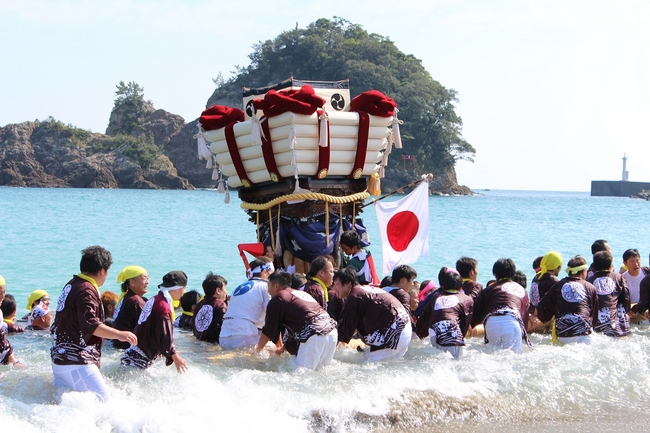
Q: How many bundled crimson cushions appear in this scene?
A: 3